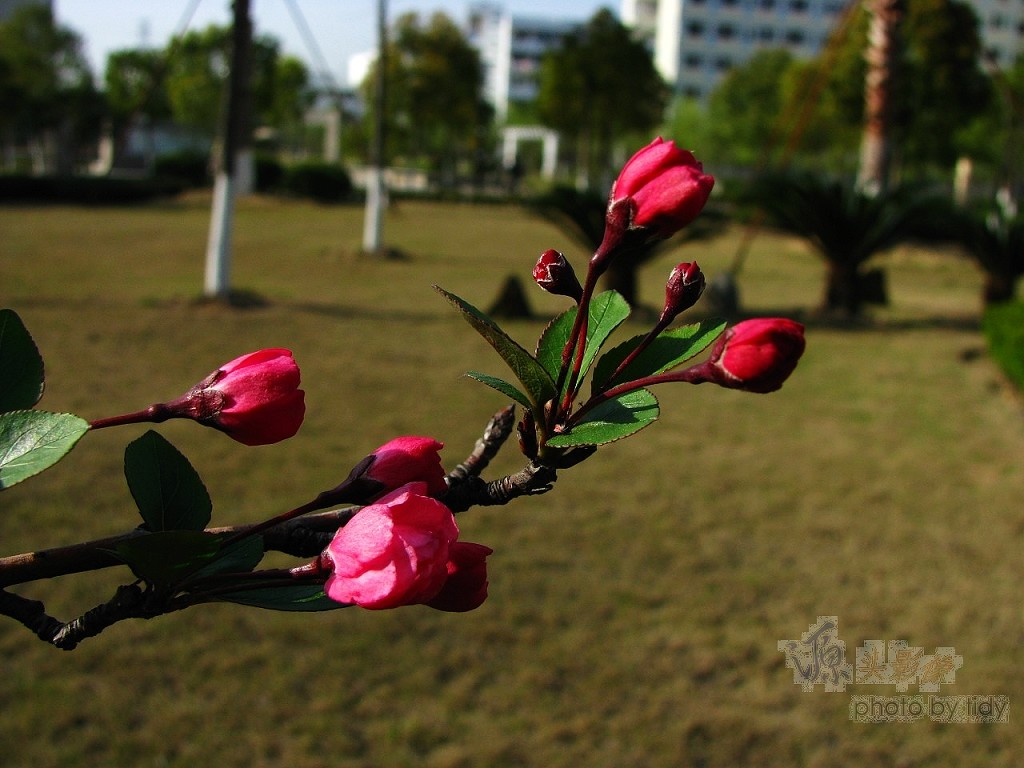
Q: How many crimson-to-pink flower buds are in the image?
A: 8